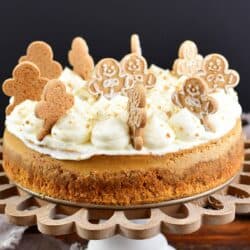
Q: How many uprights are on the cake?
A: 11